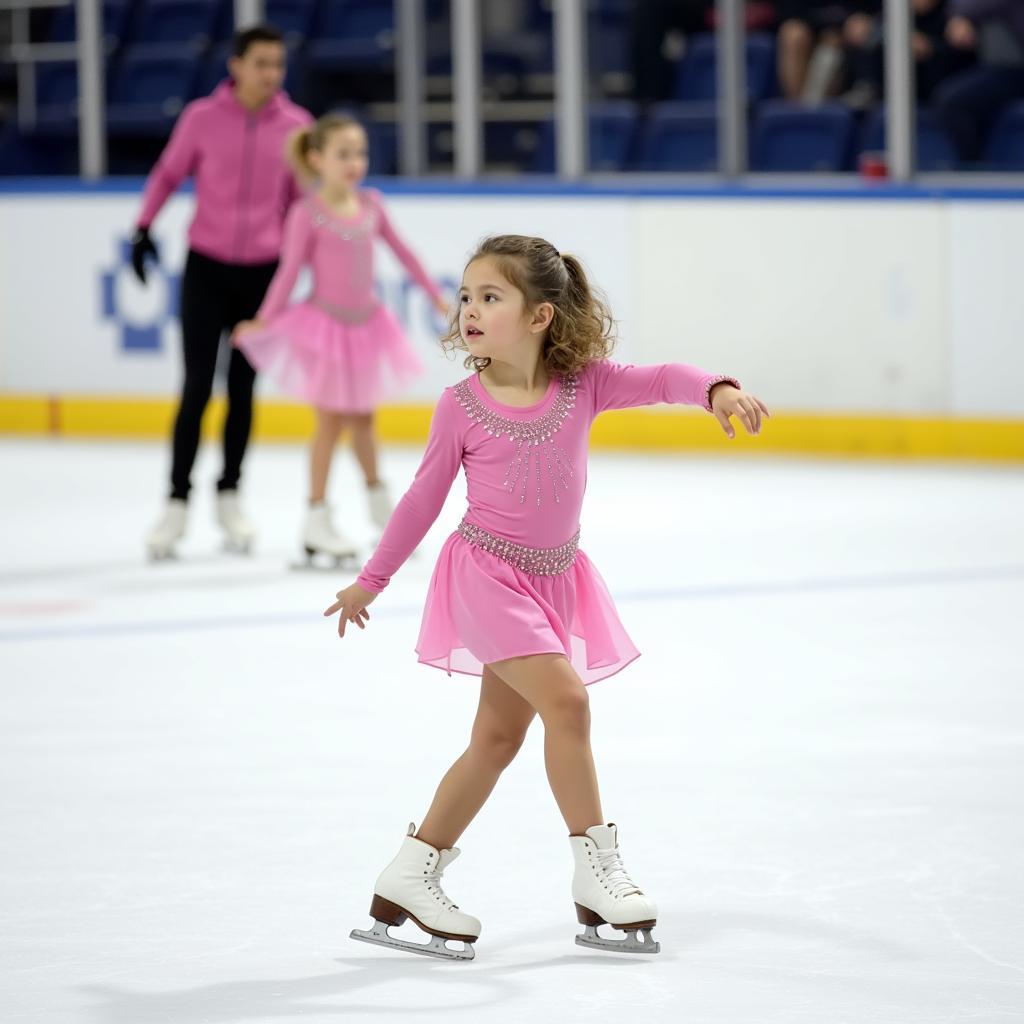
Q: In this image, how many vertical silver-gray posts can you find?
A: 7